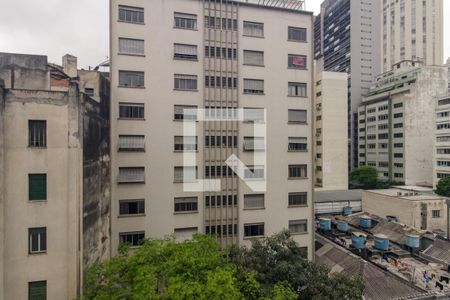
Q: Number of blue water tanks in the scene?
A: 7